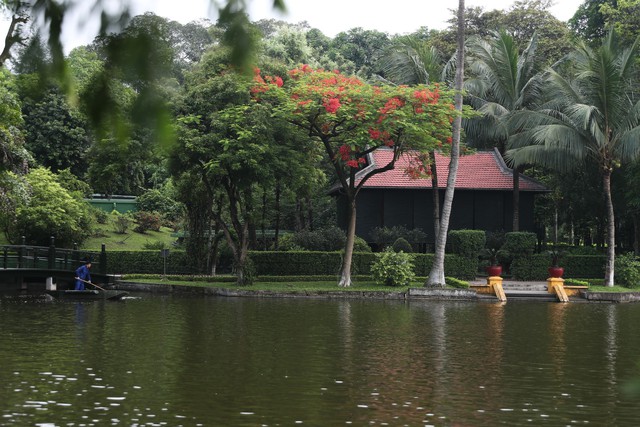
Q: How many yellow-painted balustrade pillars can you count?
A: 2